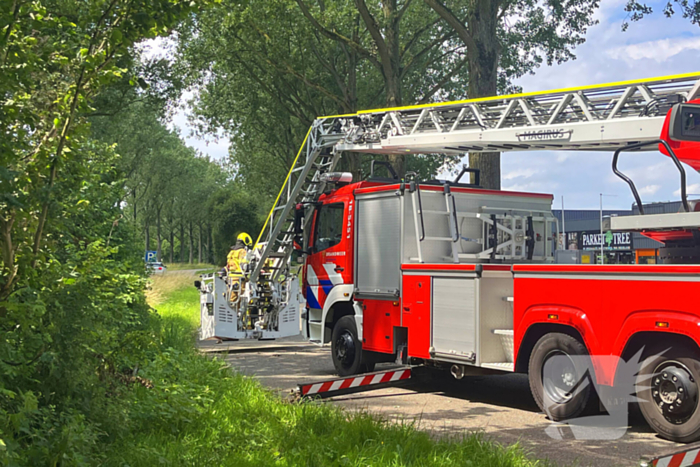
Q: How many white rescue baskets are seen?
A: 1